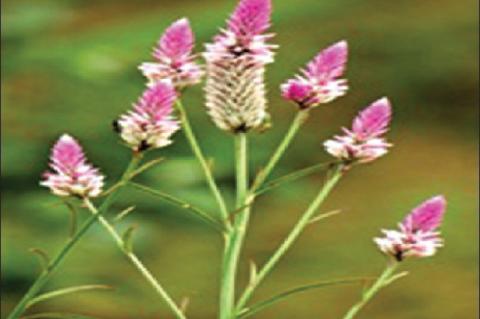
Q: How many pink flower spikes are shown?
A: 7